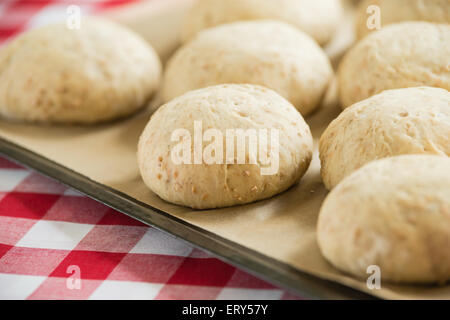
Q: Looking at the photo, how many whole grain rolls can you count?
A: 8